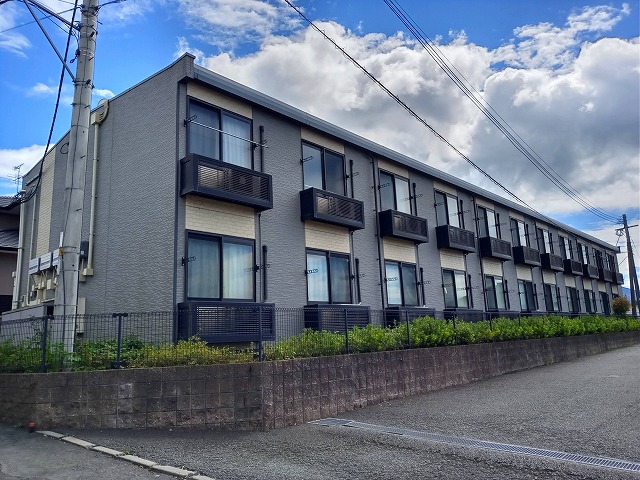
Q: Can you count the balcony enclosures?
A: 11